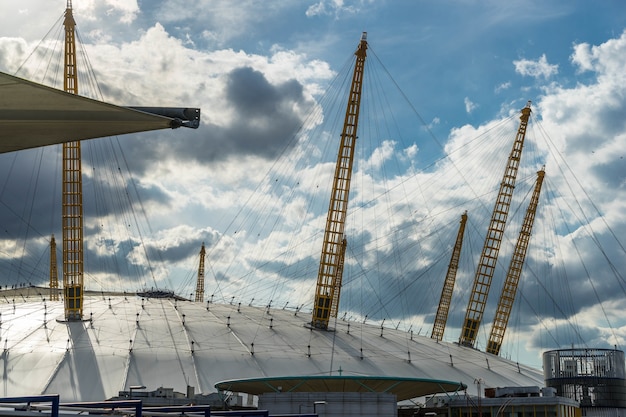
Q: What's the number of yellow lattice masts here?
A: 8